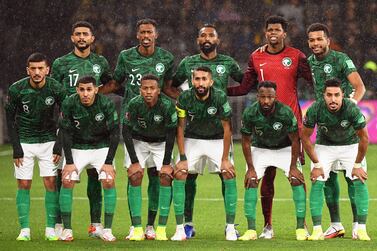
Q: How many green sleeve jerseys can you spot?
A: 10